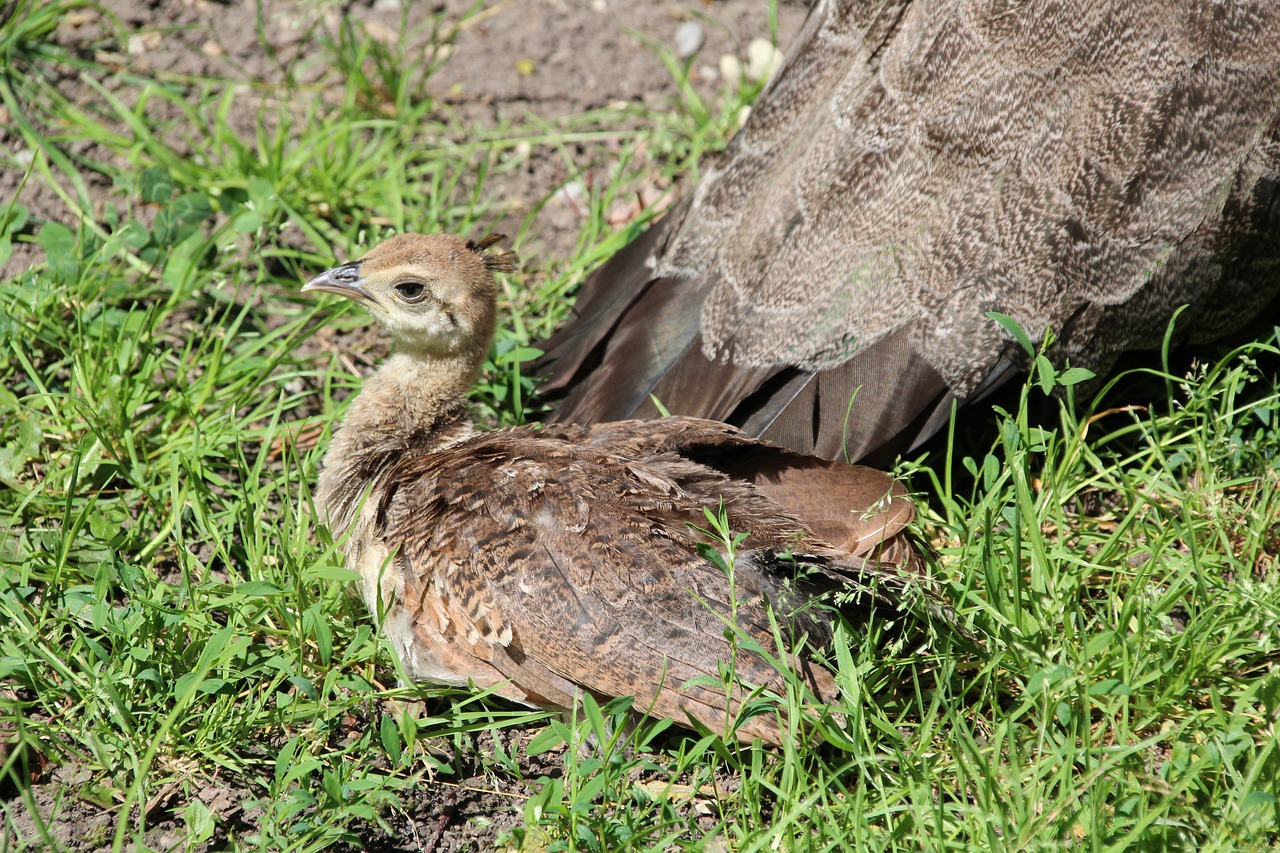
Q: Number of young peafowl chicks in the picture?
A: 1